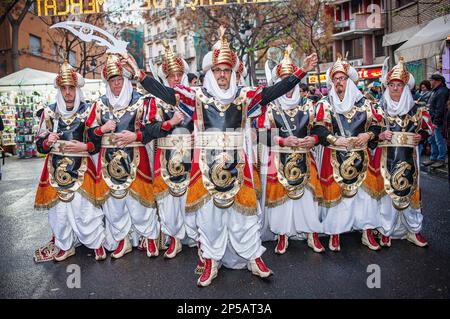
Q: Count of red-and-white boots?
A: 13